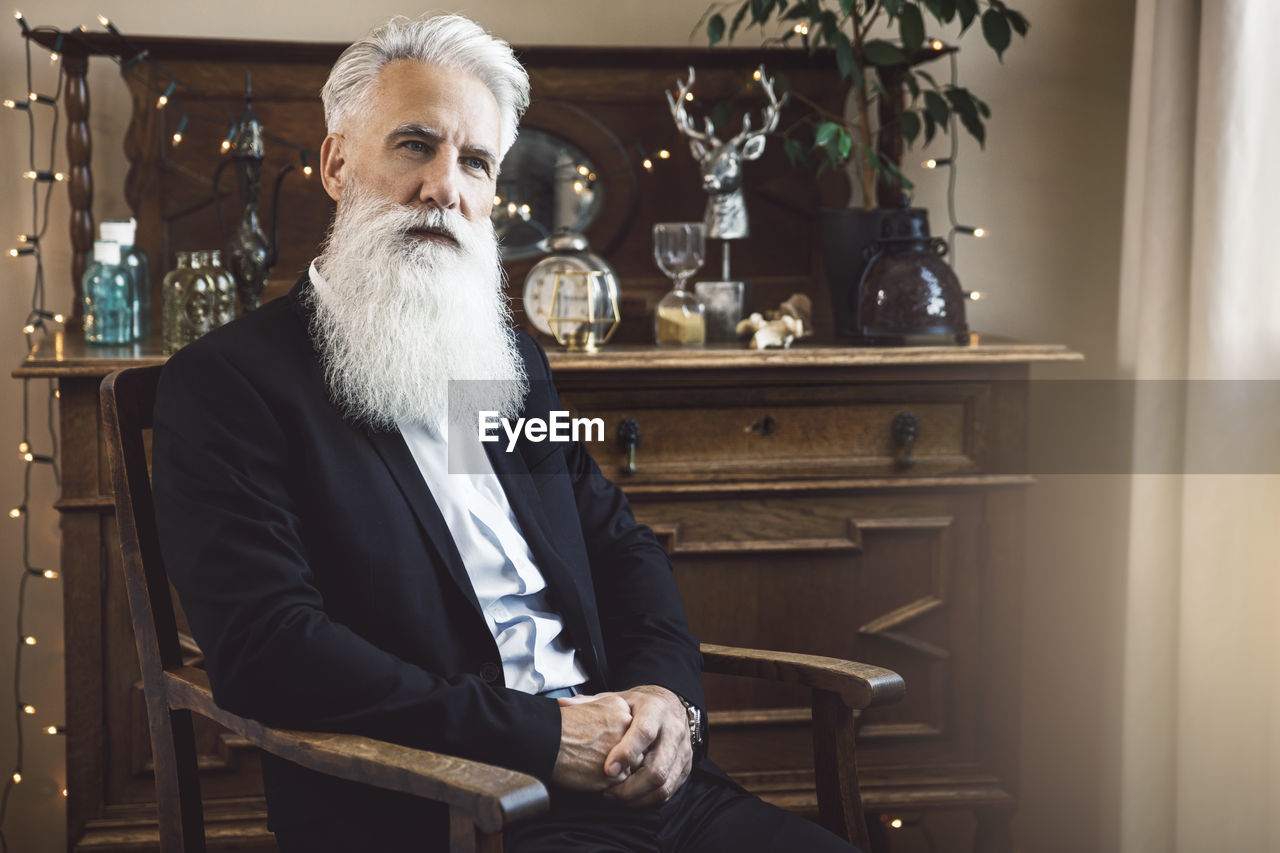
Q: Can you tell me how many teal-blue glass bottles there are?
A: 2